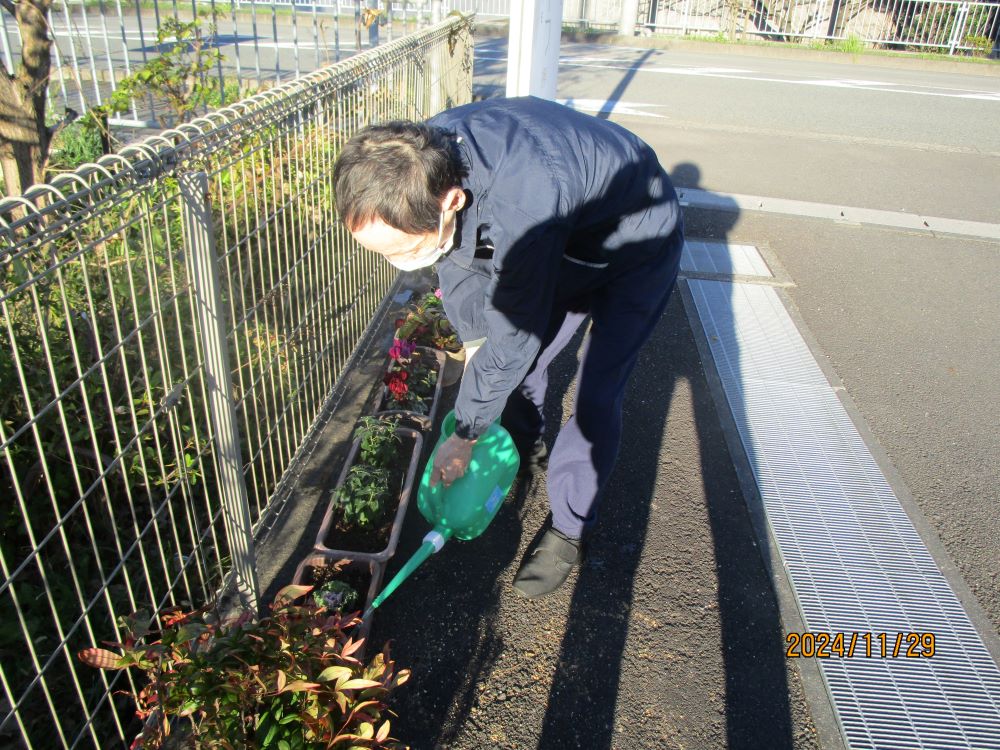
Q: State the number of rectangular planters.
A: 3